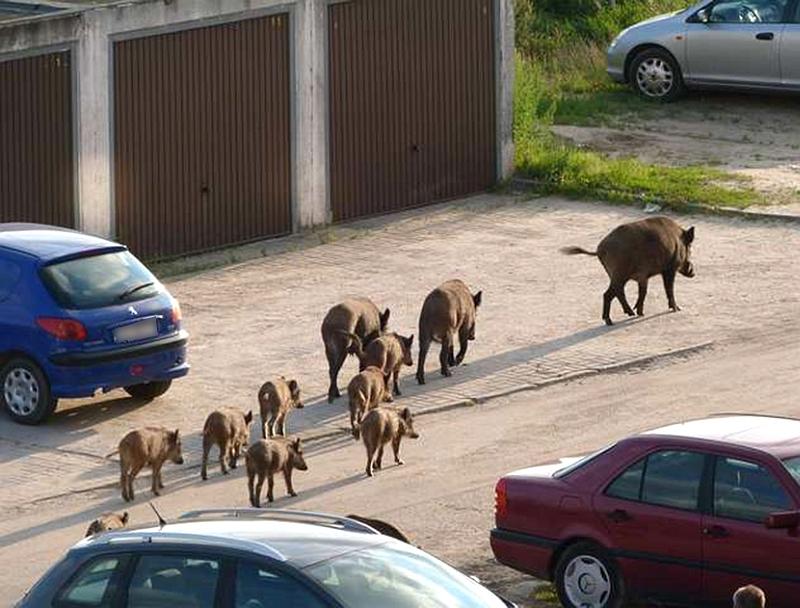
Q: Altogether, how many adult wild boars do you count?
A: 3